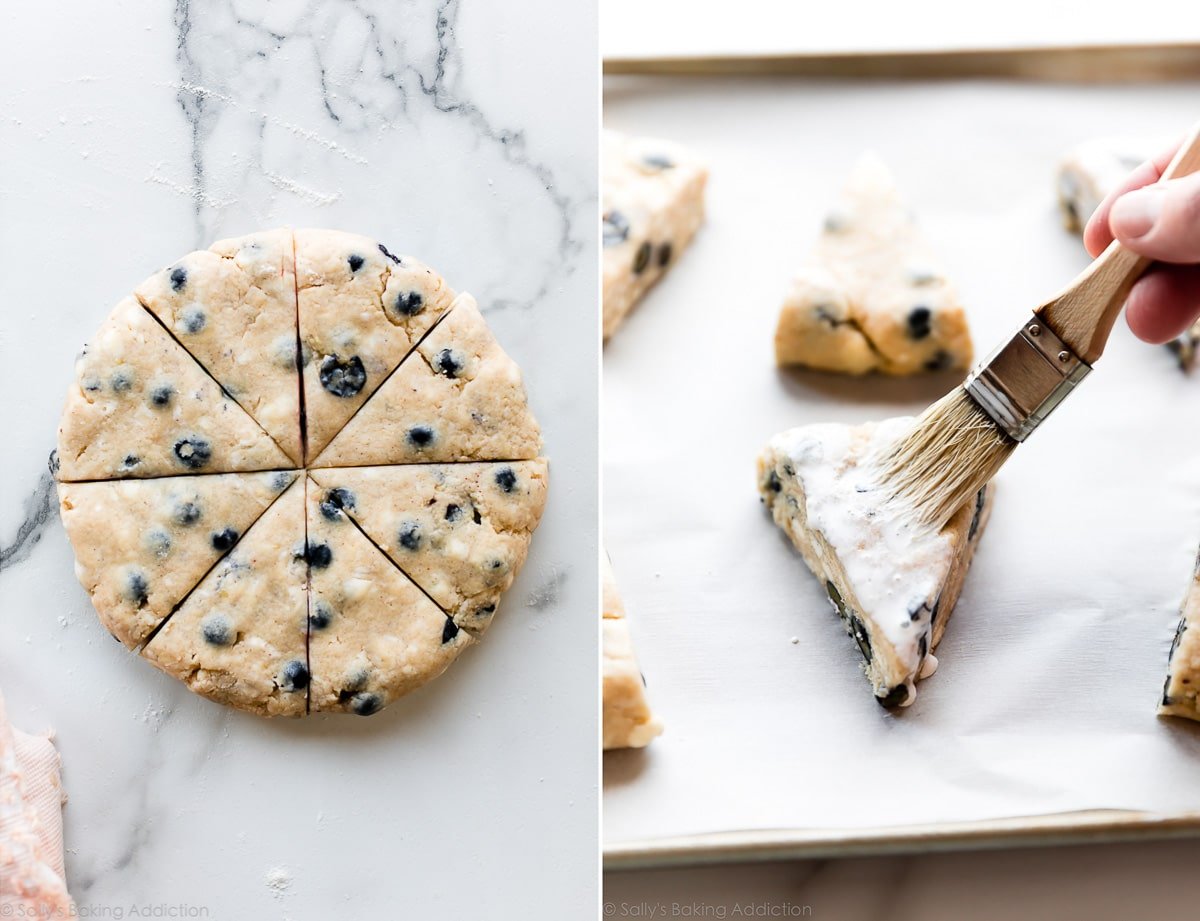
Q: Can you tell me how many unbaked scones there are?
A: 14